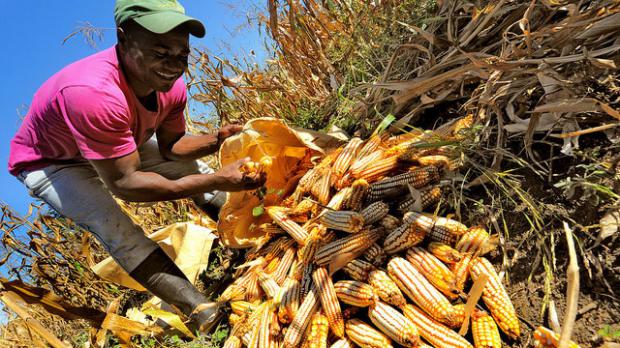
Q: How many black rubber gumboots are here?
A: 1